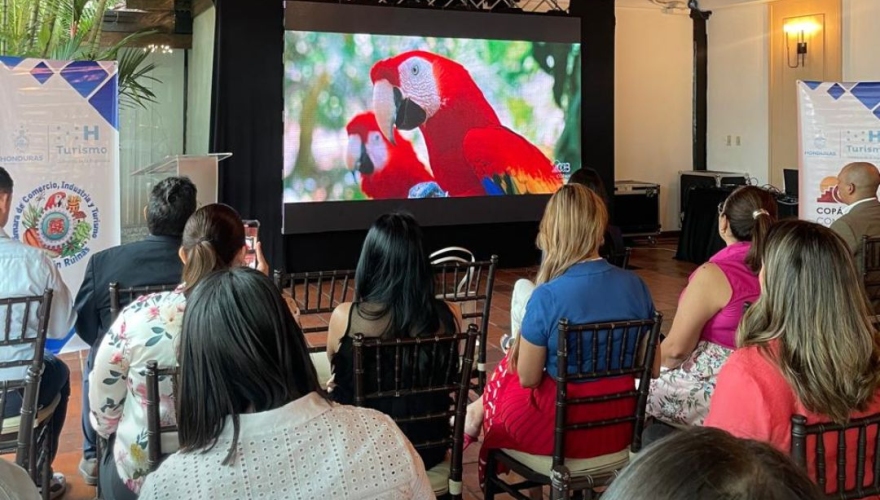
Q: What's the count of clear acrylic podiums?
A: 1